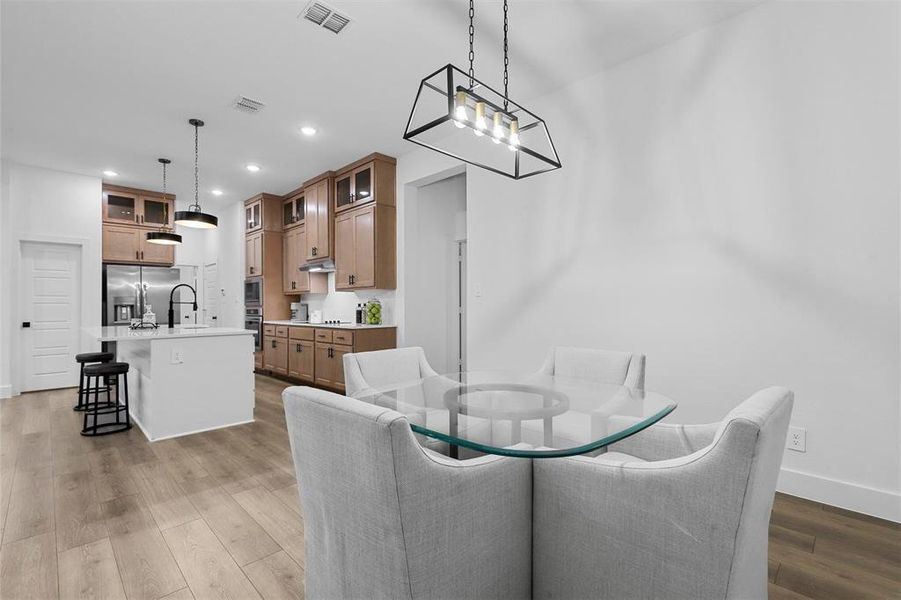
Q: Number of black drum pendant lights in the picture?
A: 2